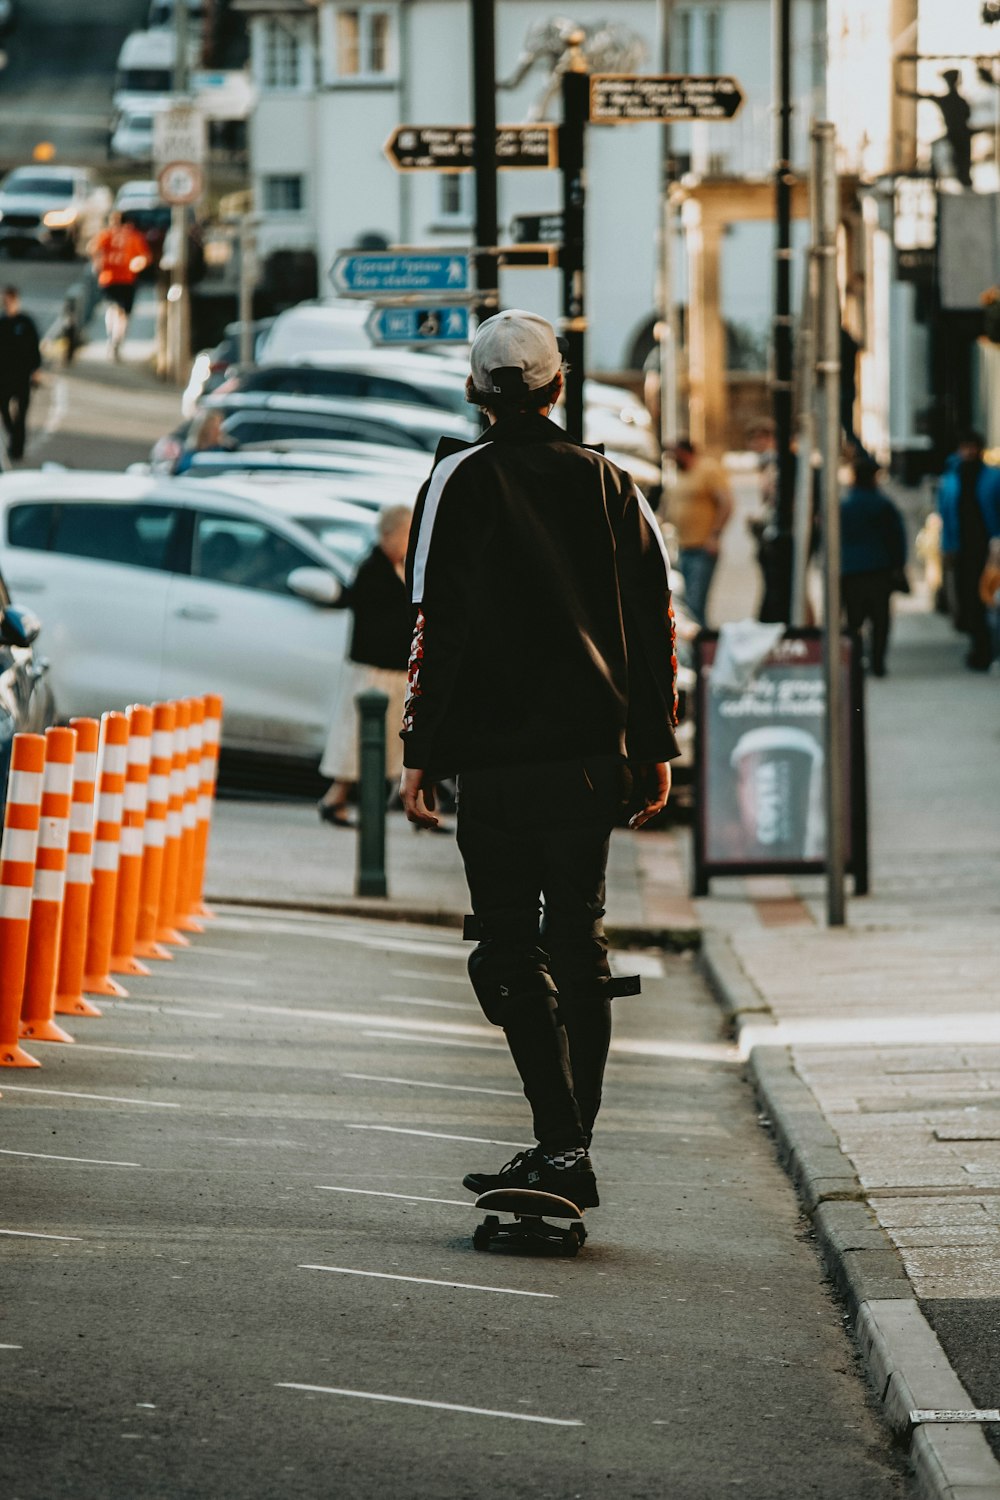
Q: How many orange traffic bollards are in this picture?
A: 9